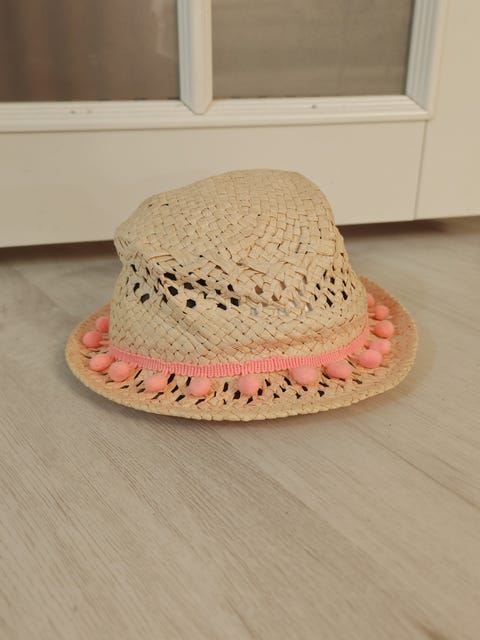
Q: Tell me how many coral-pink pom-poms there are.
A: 14